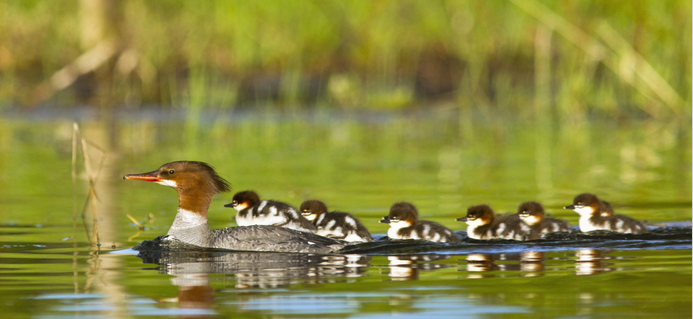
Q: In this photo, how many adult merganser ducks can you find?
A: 1